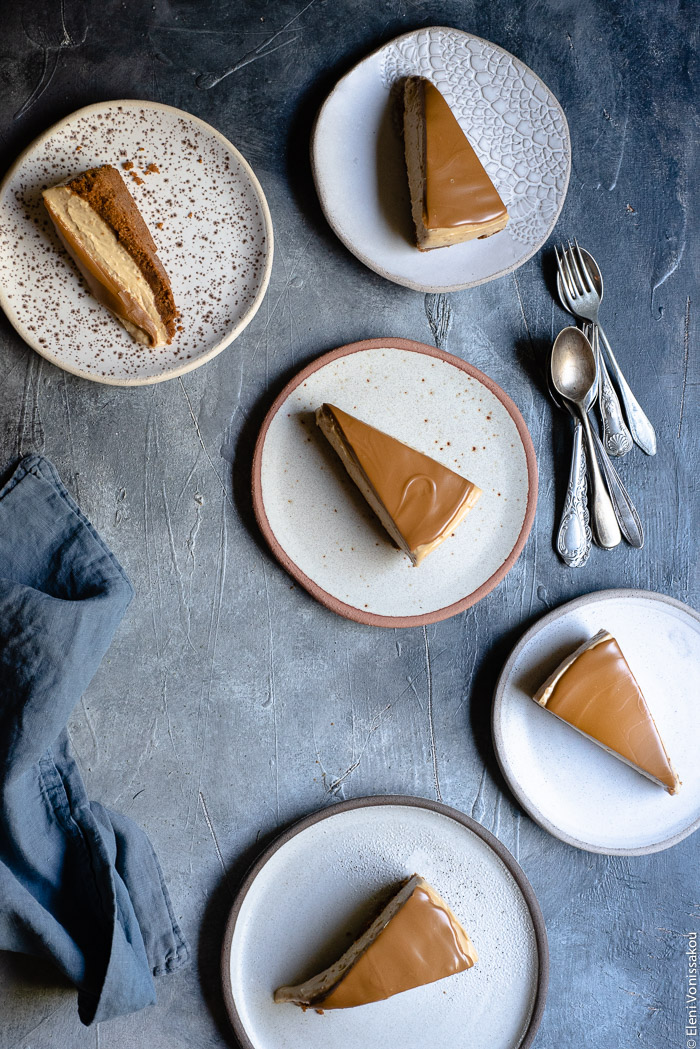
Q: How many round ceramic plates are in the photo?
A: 5